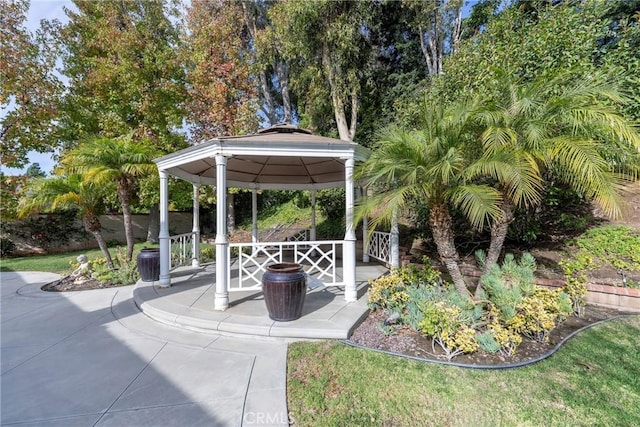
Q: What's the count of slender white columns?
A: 8